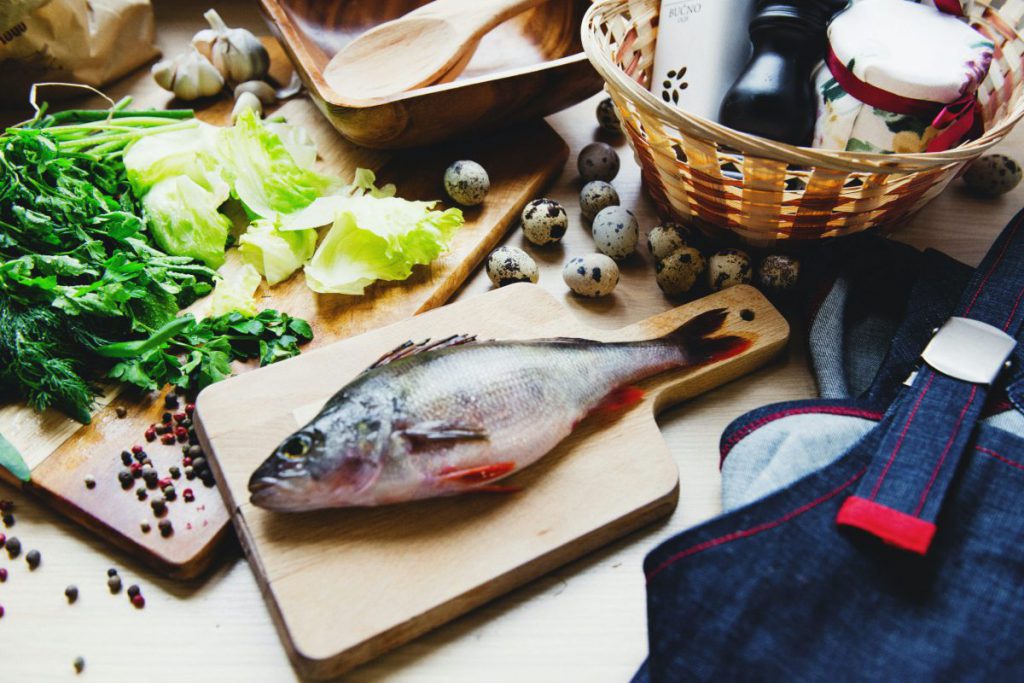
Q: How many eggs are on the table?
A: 13